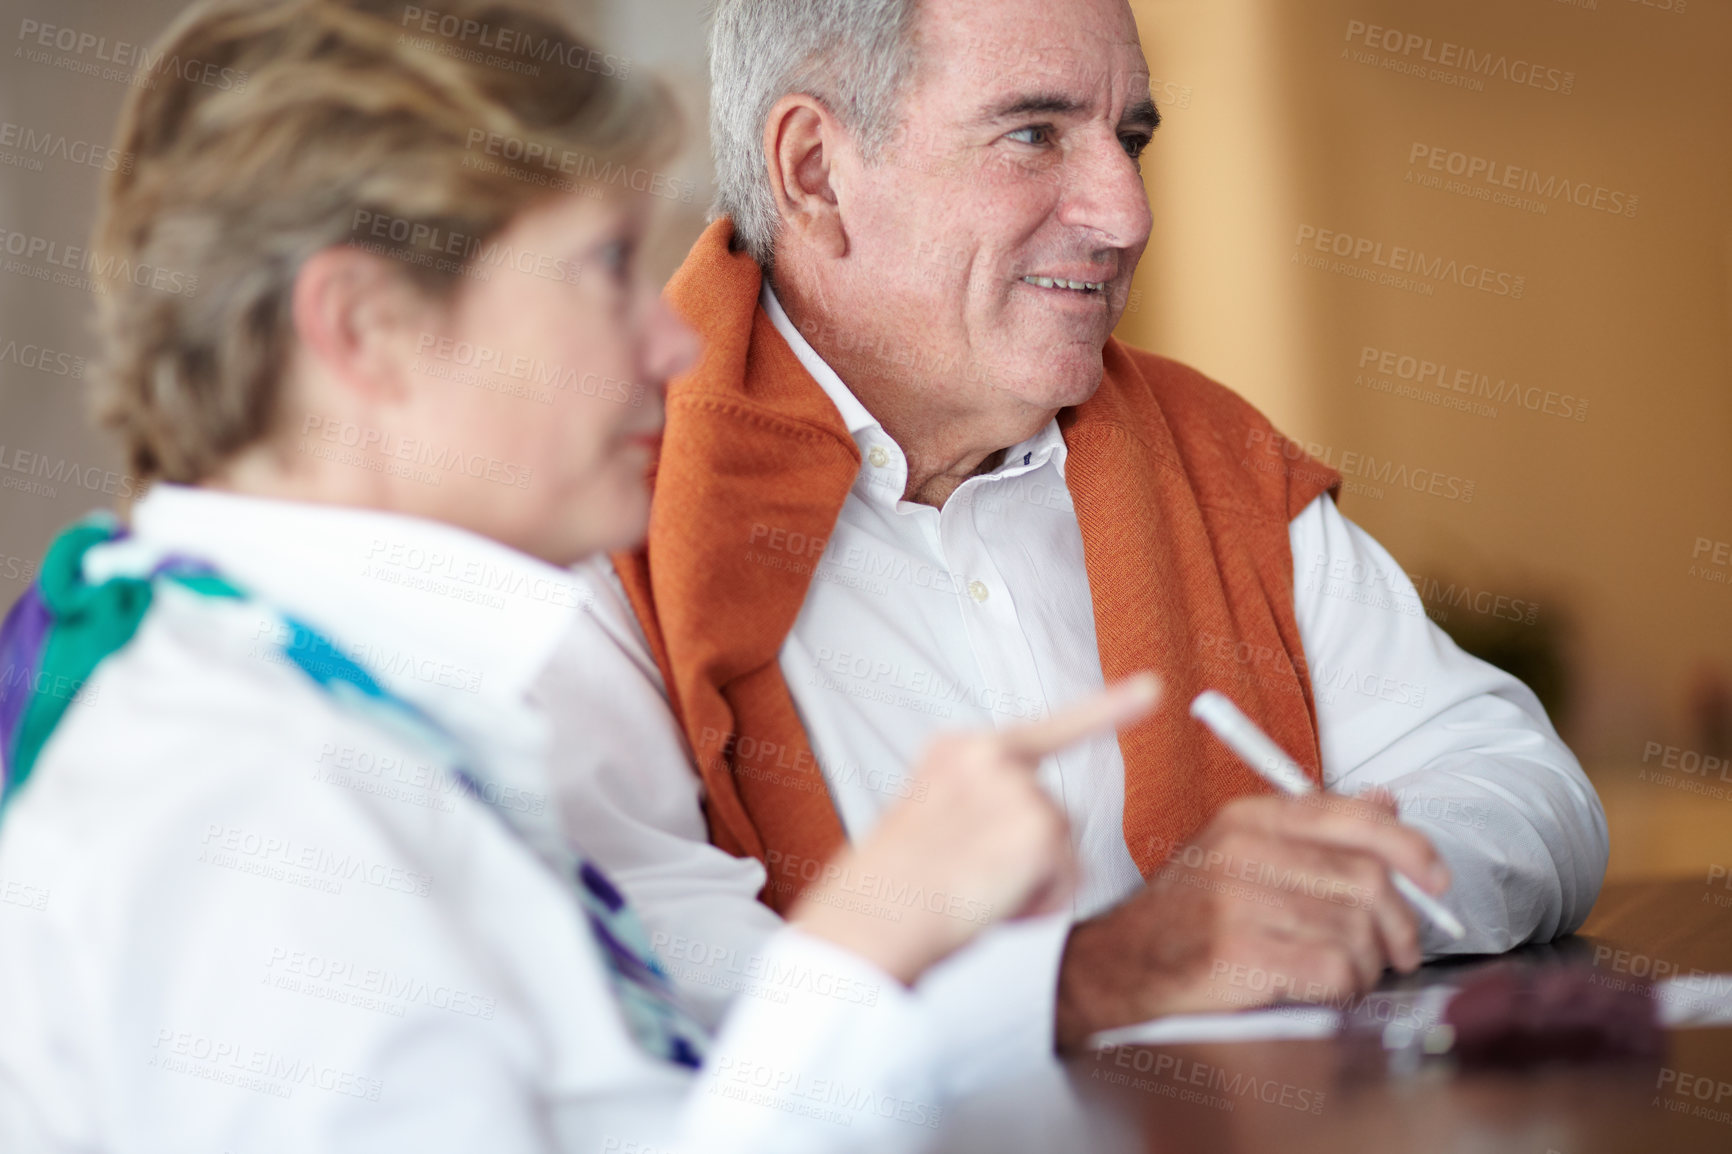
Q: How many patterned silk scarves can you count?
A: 1